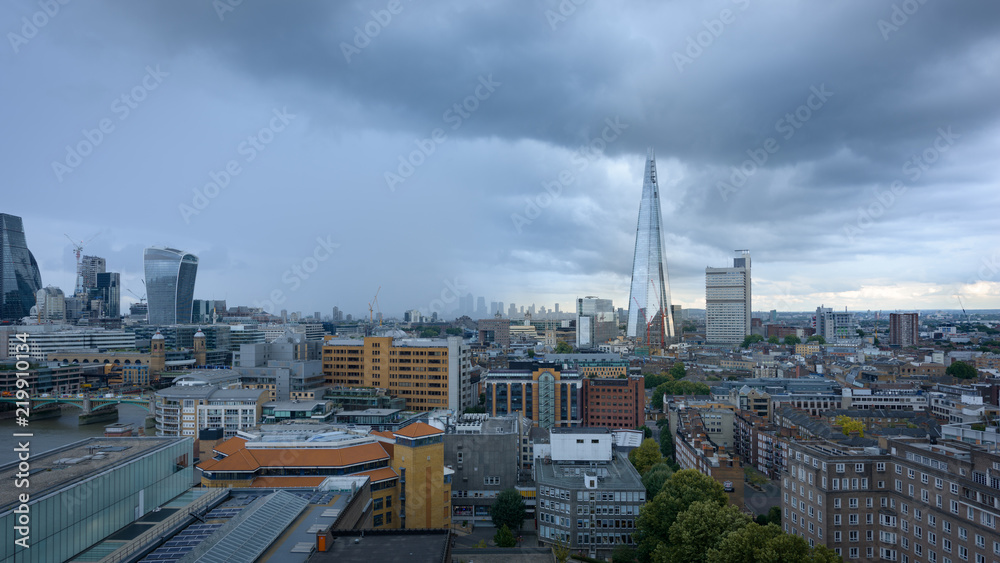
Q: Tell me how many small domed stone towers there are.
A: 2